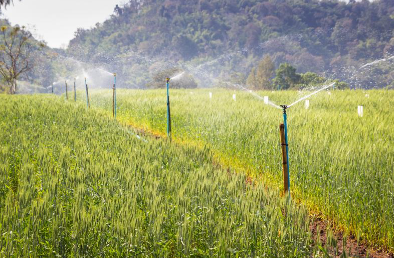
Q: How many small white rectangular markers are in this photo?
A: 5